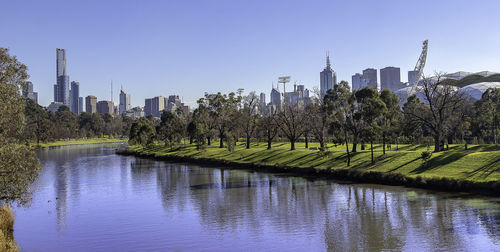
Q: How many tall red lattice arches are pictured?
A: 0